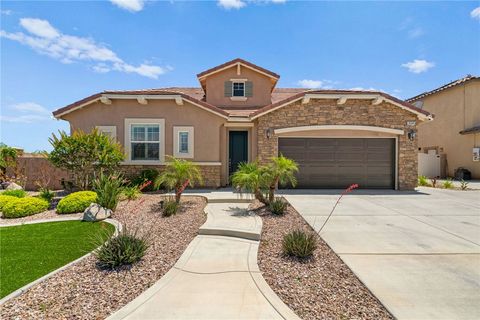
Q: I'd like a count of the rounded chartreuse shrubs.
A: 3